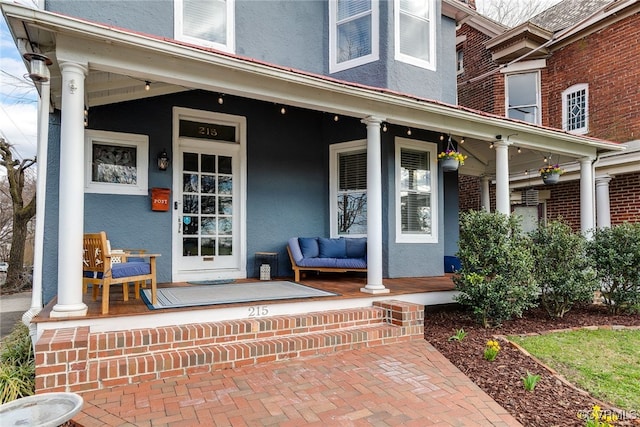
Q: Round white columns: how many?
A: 6